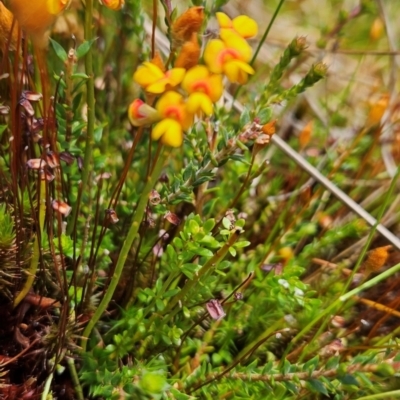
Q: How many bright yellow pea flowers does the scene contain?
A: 5